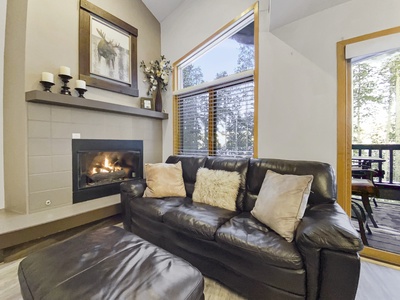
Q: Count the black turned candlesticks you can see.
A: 3